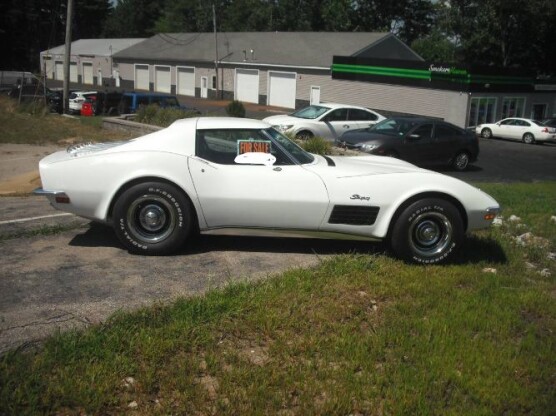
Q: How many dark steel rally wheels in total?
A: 2